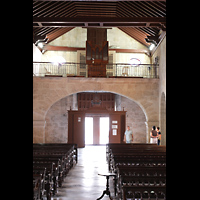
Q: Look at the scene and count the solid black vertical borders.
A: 2